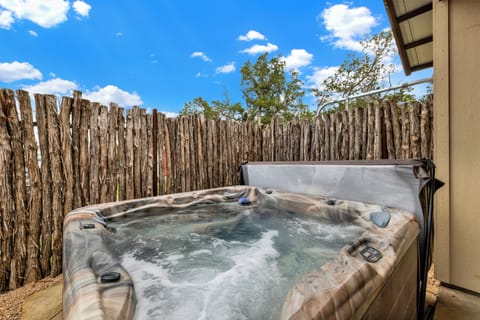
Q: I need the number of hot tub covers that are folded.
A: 1